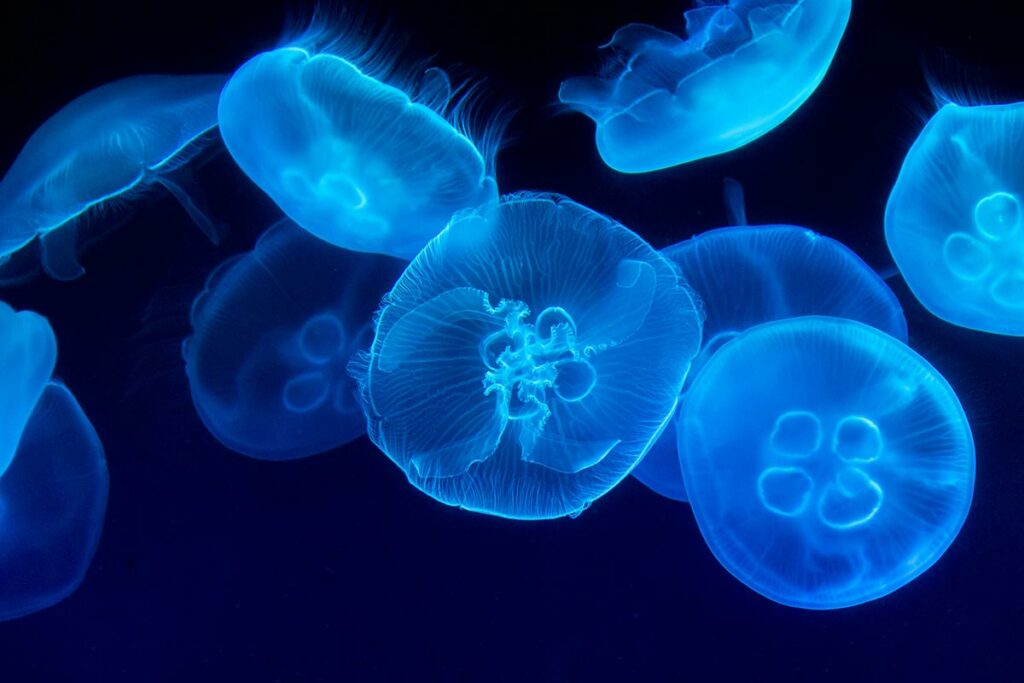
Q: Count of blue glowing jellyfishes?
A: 10